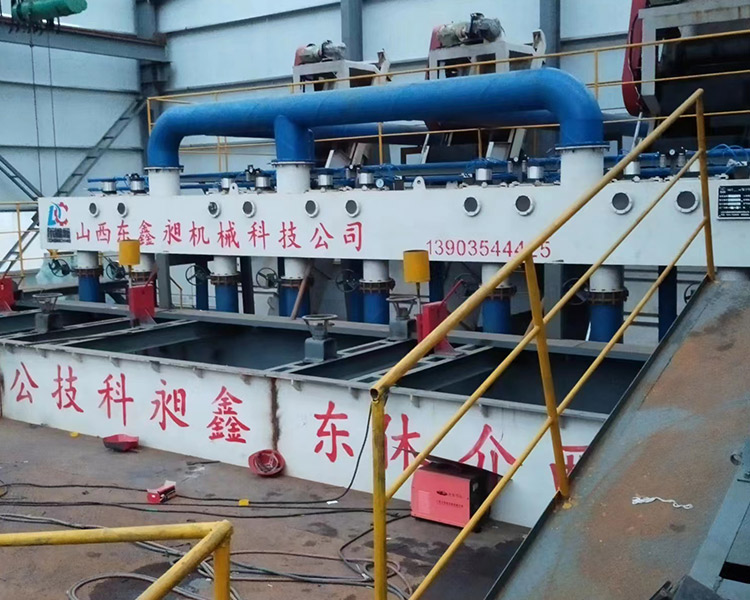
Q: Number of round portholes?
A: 10